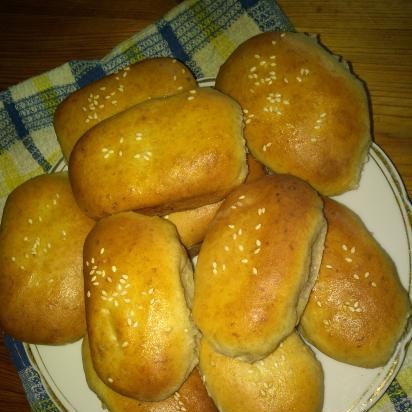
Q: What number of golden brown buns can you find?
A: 10